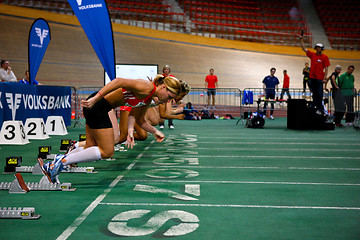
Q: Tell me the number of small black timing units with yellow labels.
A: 4